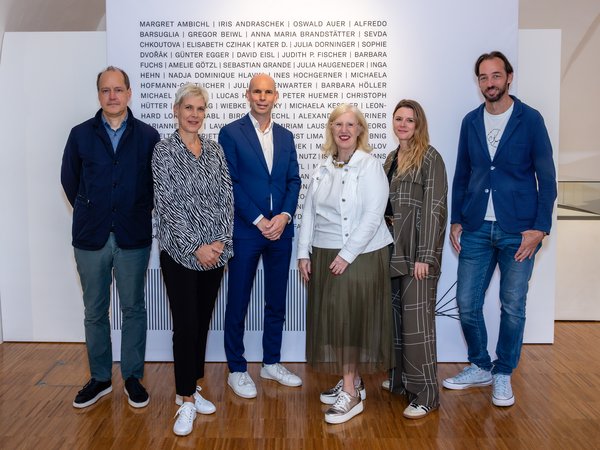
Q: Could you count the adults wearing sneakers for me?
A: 6